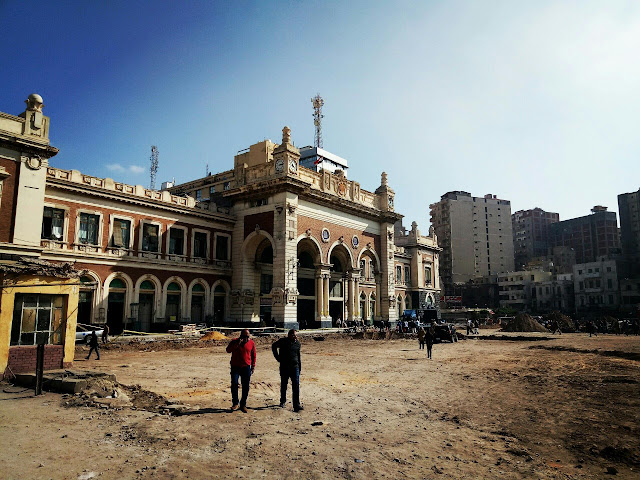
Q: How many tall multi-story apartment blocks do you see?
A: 4